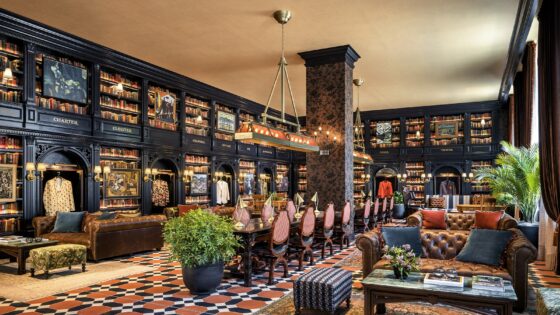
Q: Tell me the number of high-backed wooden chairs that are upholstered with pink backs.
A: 11